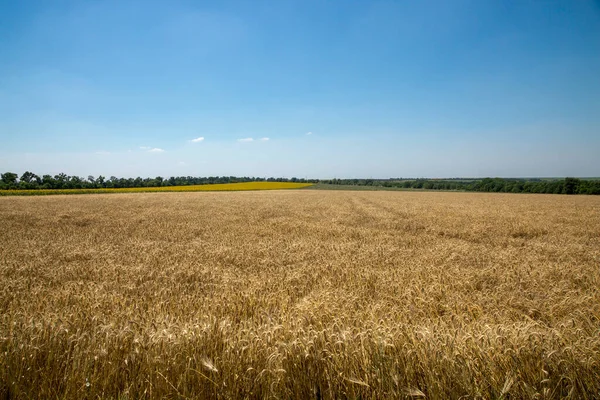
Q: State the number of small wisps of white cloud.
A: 5